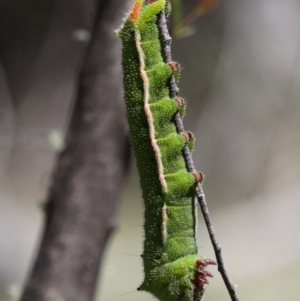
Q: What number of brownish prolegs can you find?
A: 4